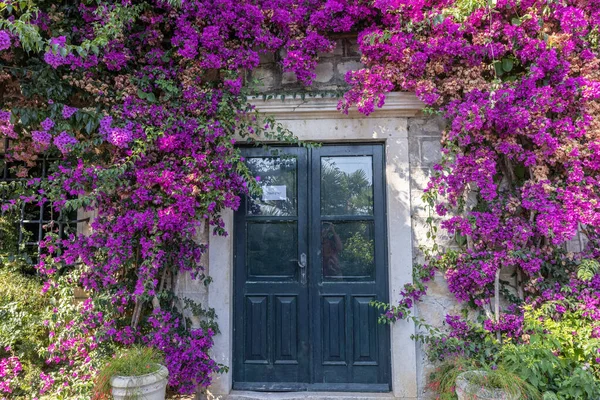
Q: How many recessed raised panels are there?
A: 4